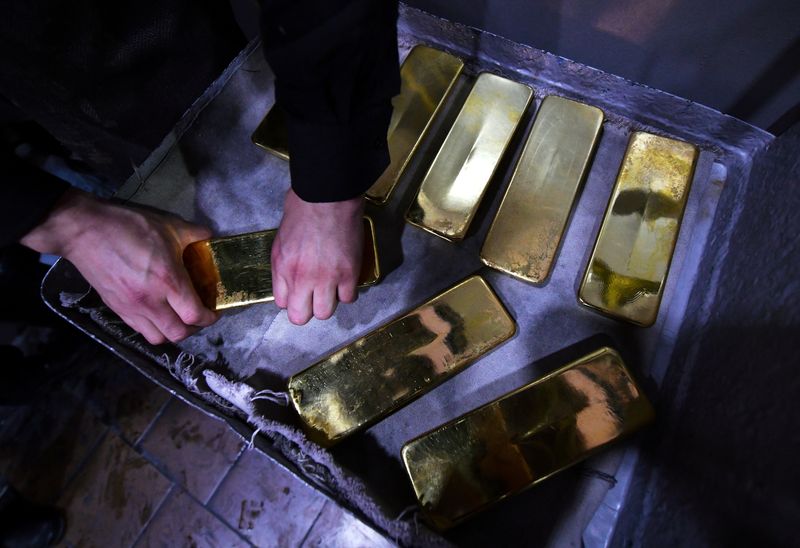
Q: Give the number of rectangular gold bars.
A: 8